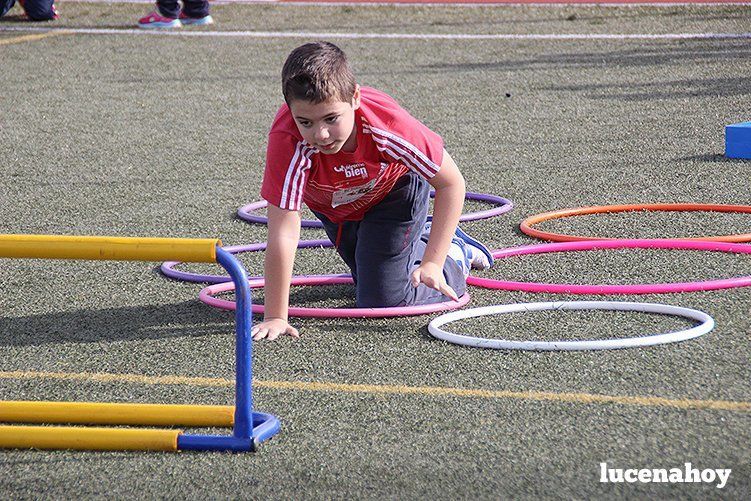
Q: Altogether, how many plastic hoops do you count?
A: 6